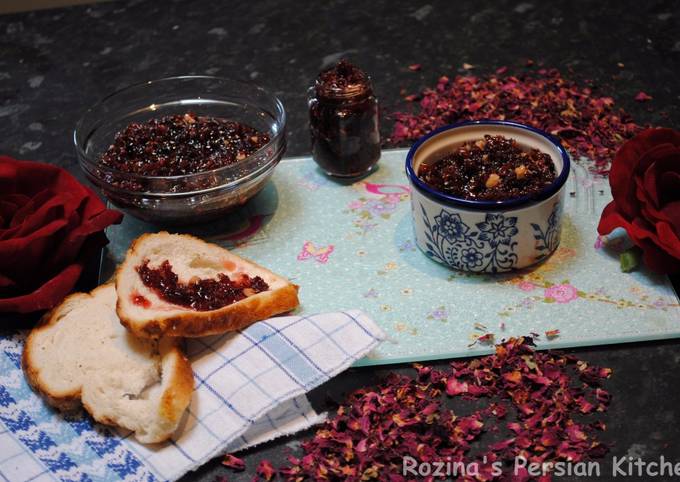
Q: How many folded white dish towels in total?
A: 1